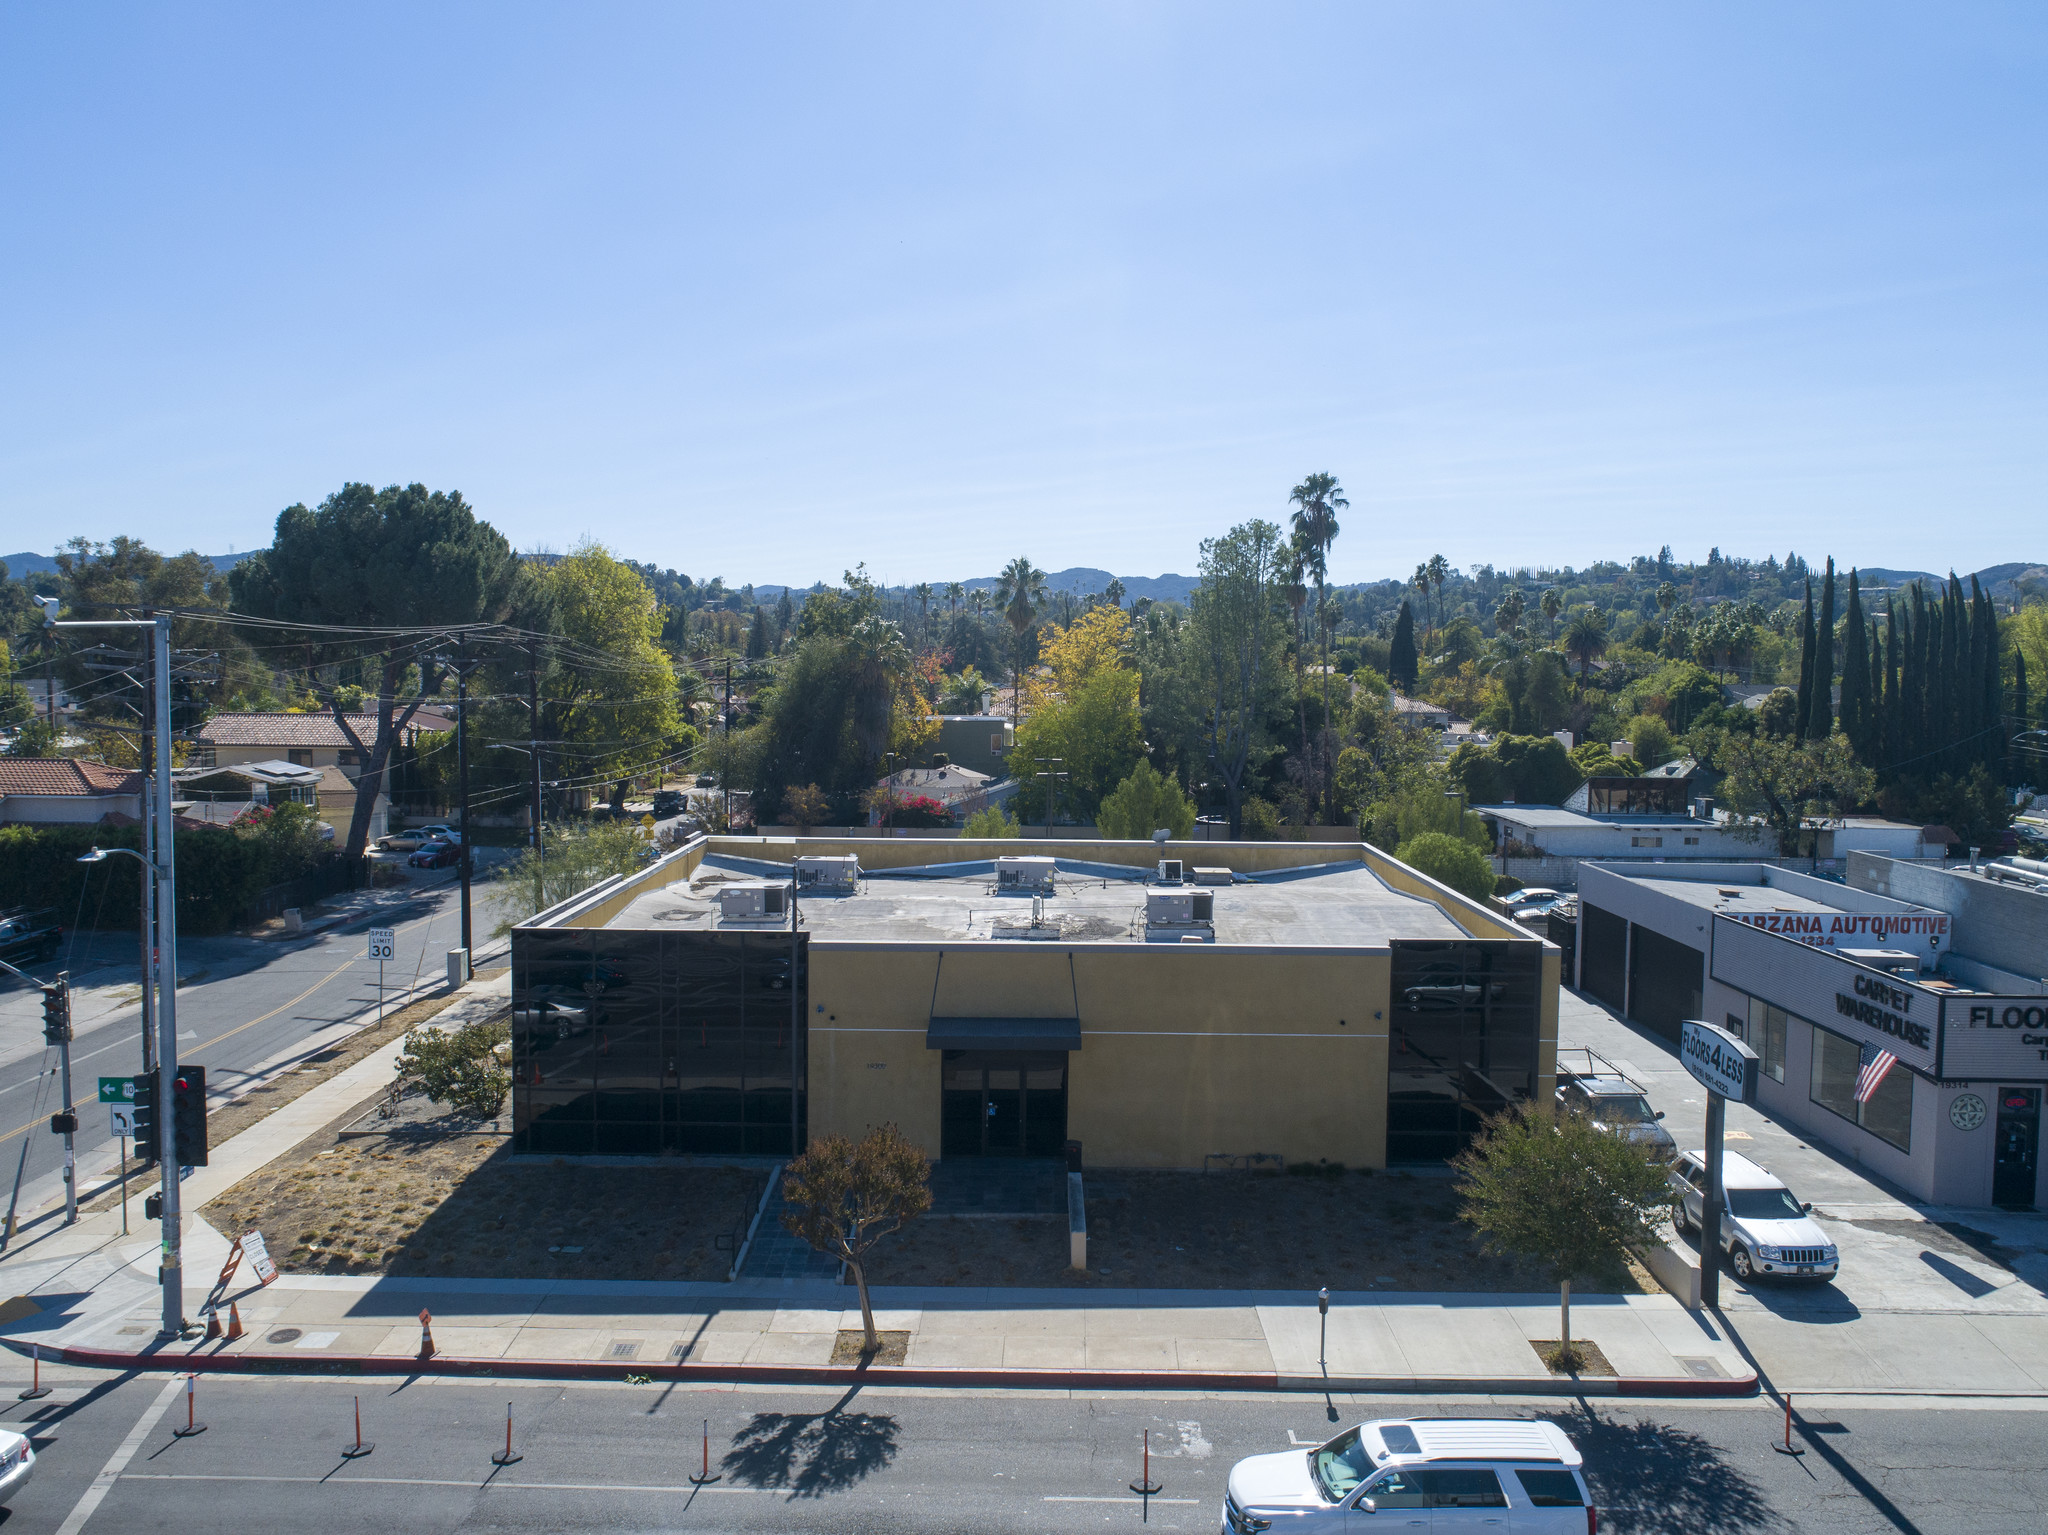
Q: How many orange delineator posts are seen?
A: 7